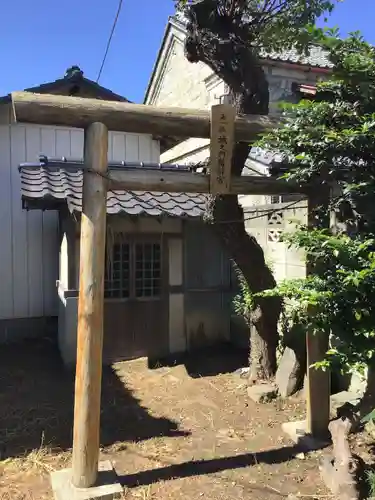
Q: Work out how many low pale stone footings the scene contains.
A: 2